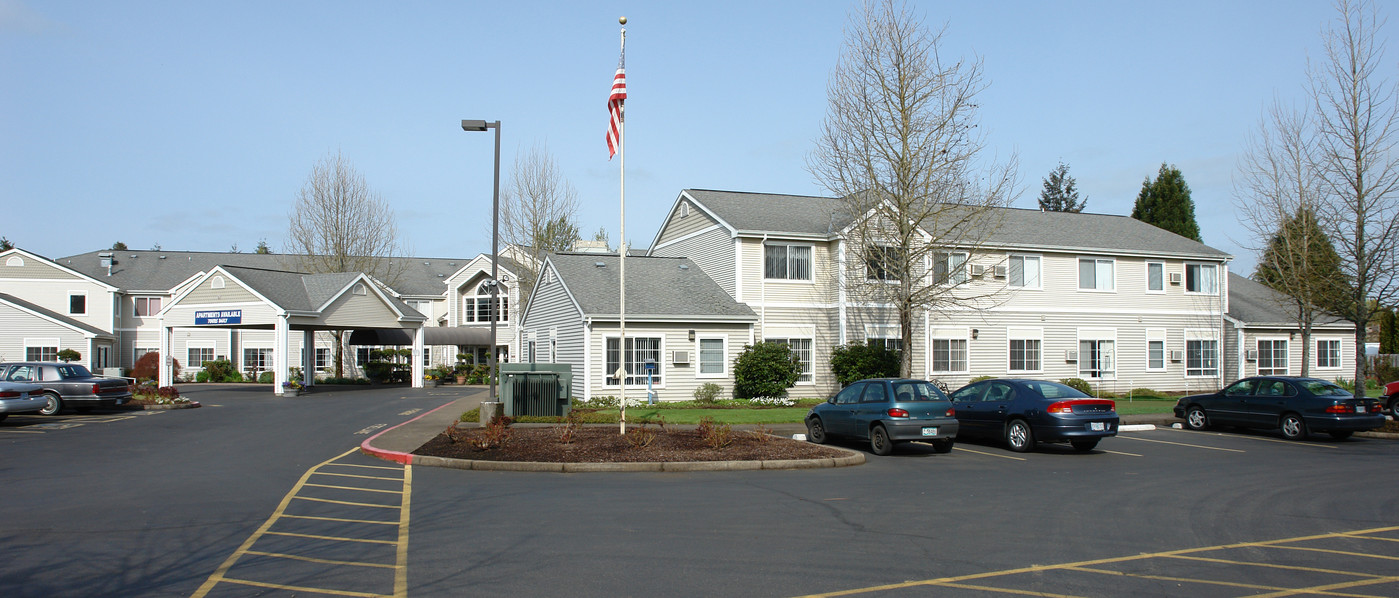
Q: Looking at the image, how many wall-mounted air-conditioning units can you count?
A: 7